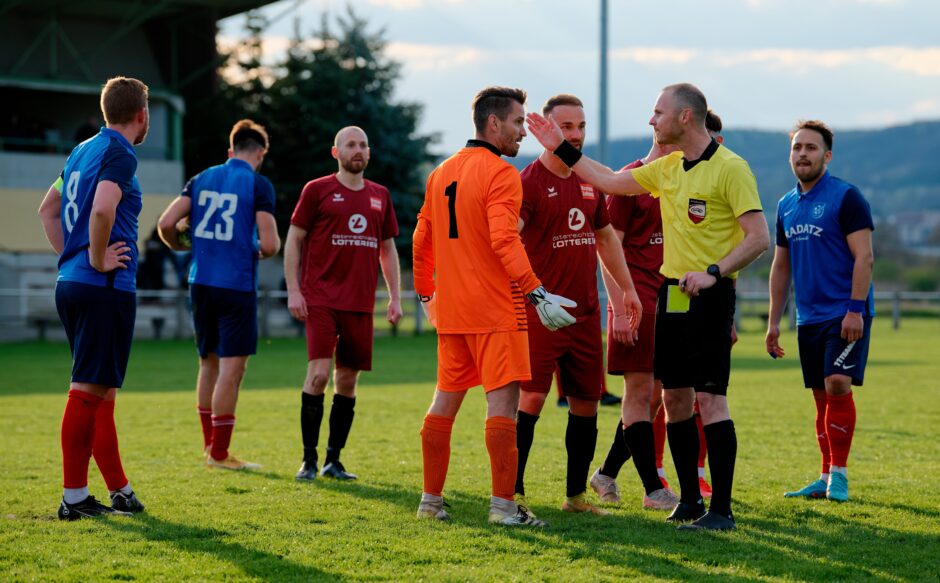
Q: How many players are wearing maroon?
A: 3